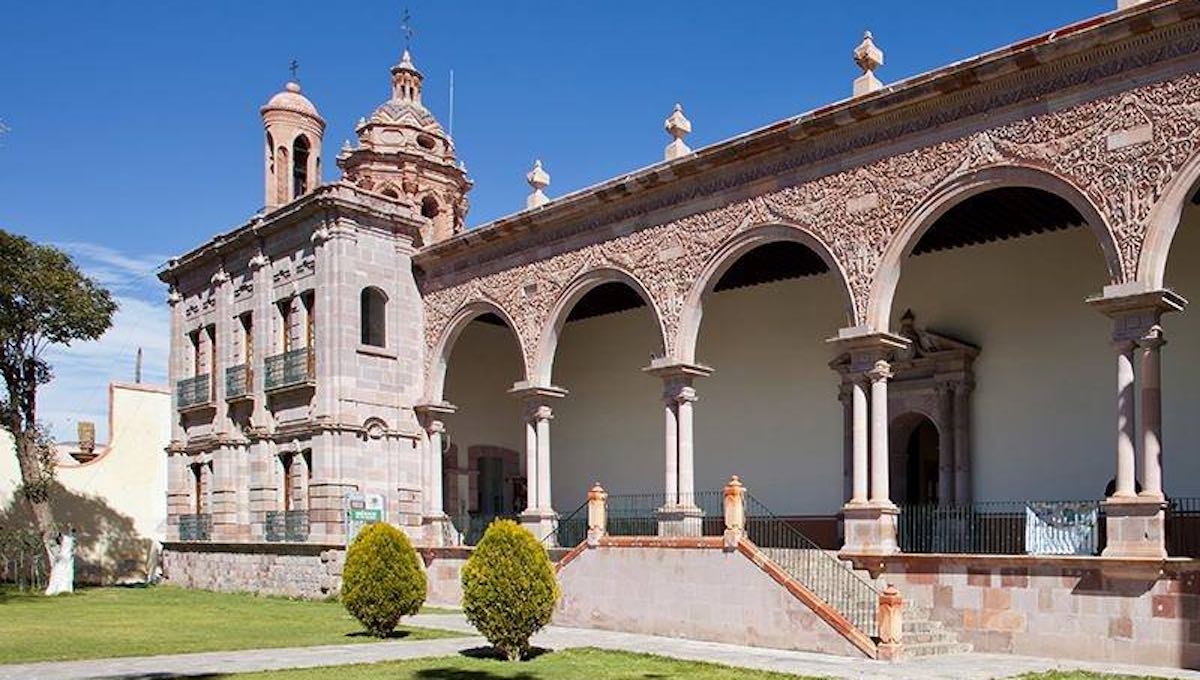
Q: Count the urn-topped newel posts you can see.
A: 3